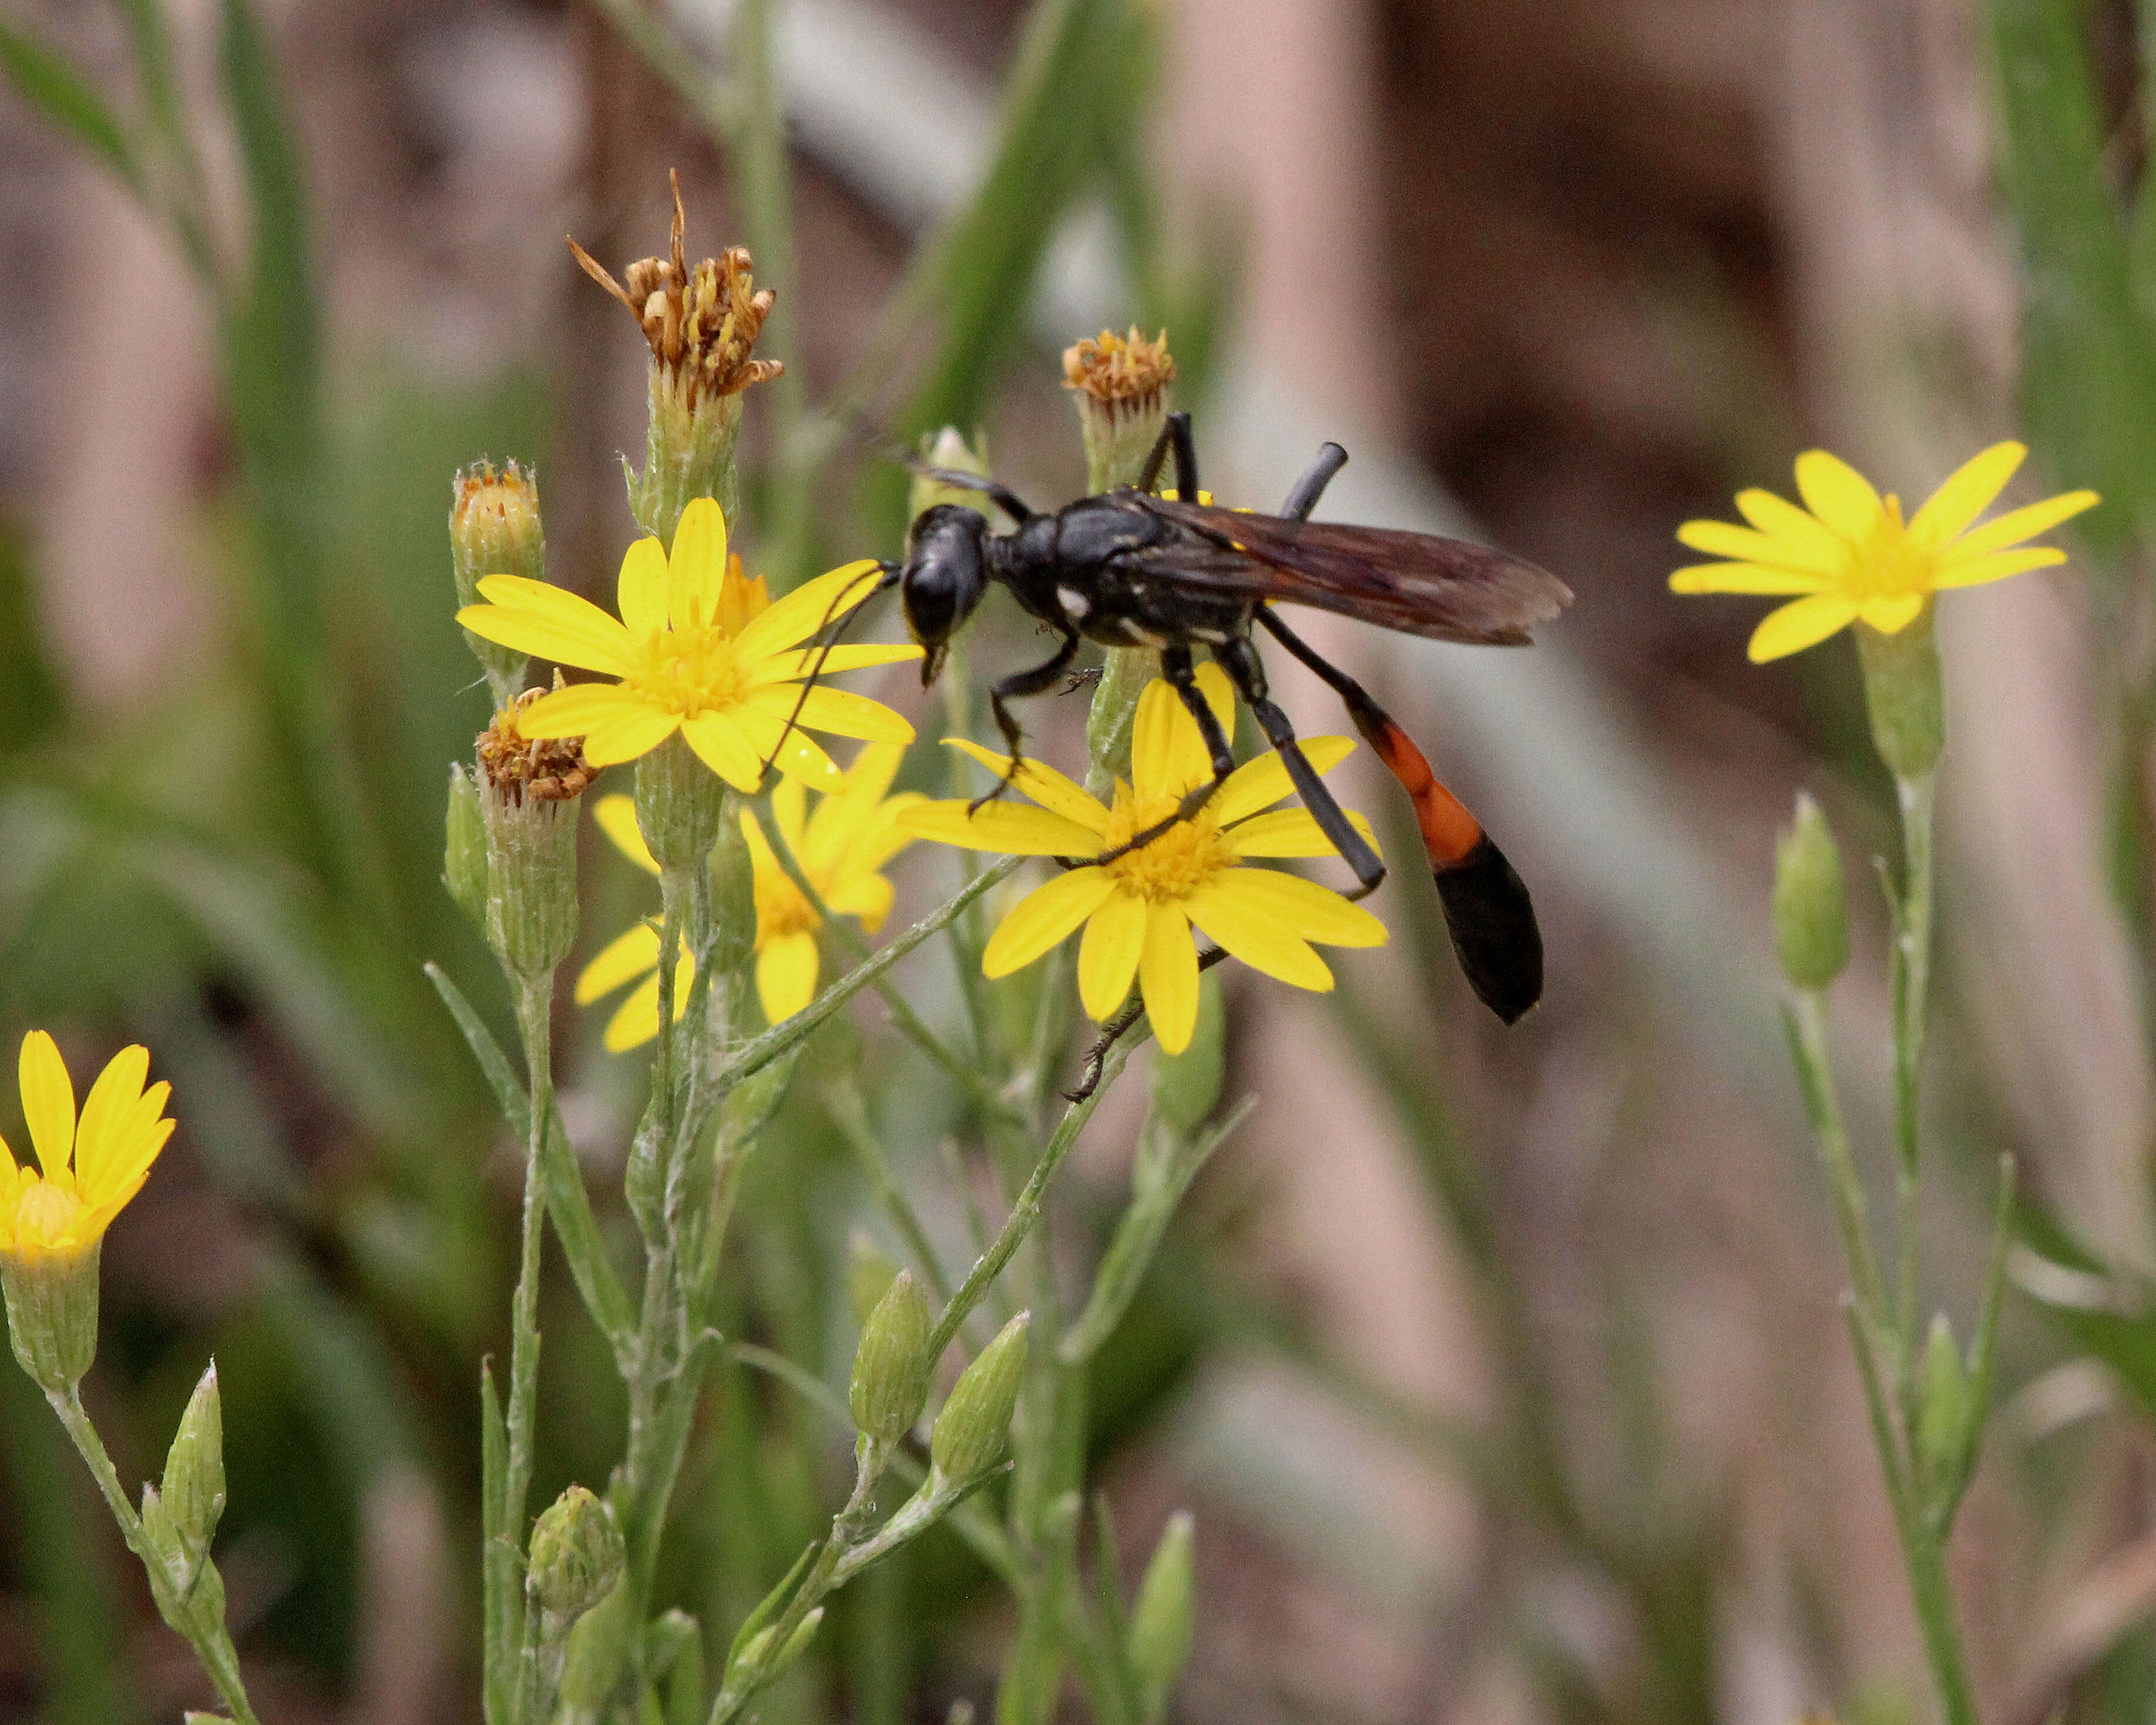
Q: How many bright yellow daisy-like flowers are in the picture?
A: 5